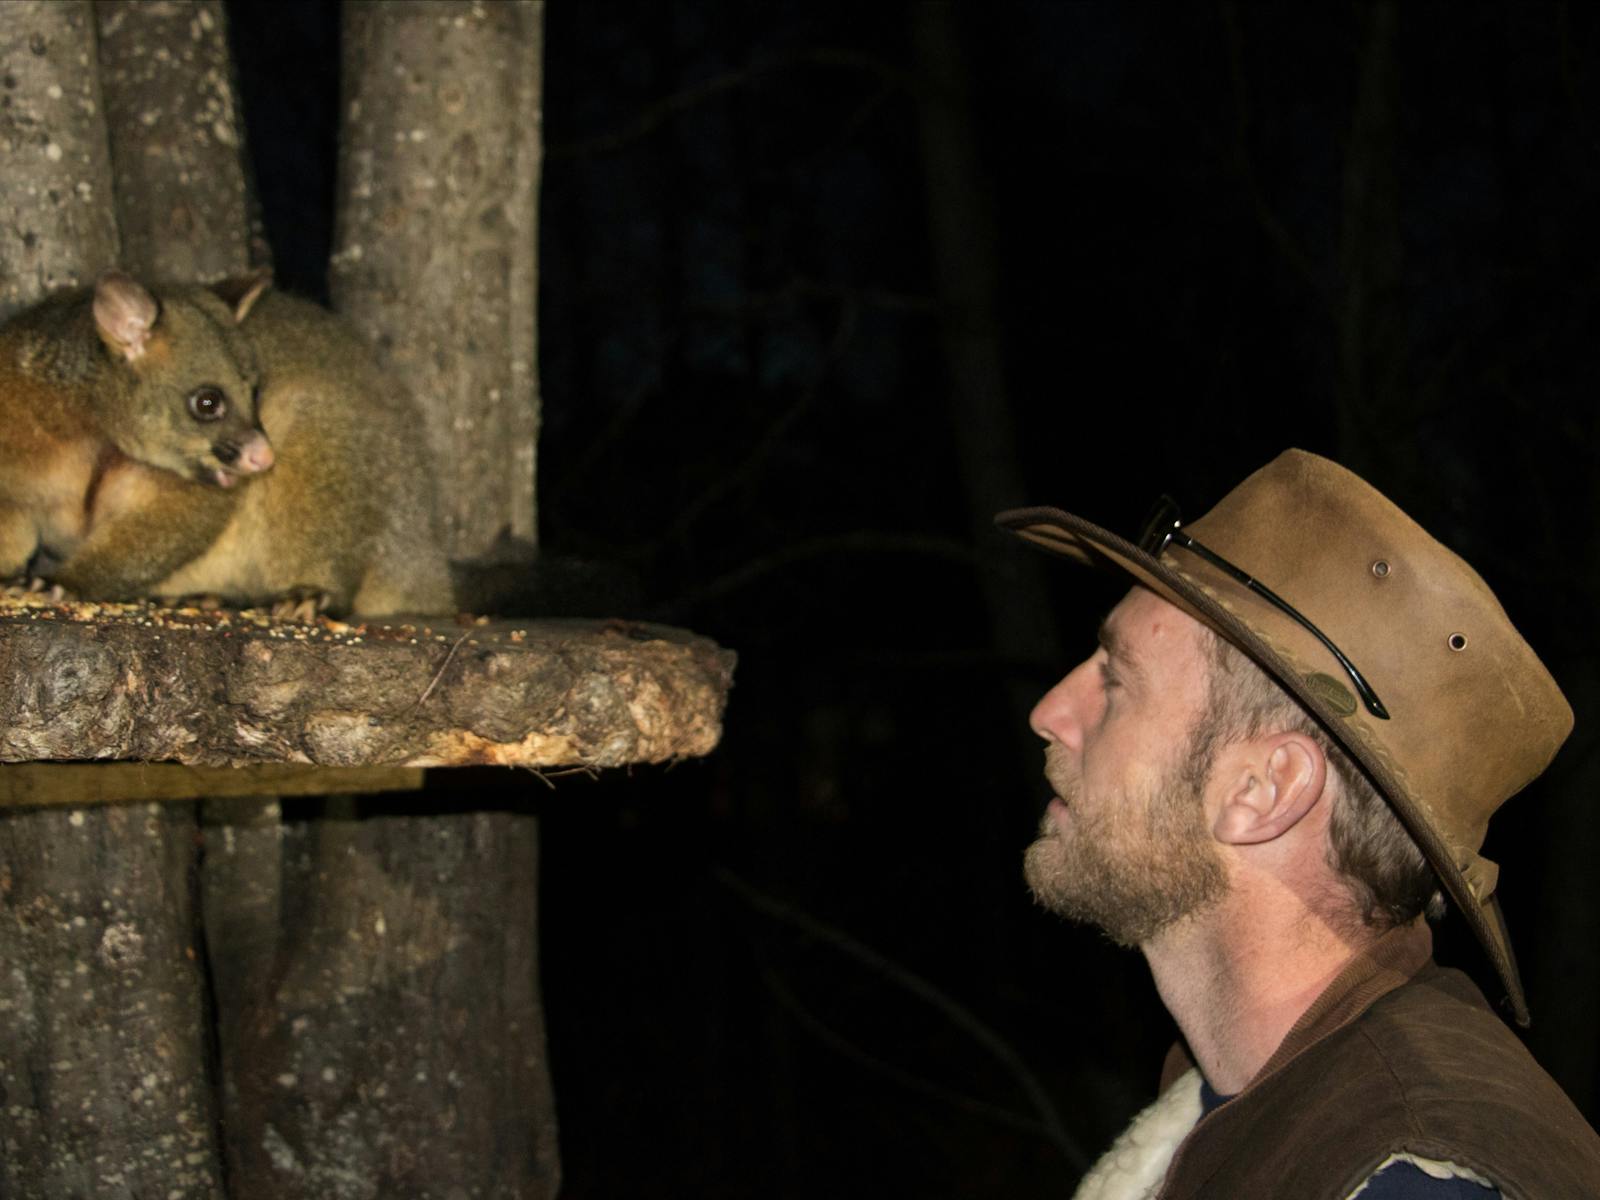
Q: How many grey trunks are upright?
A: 3